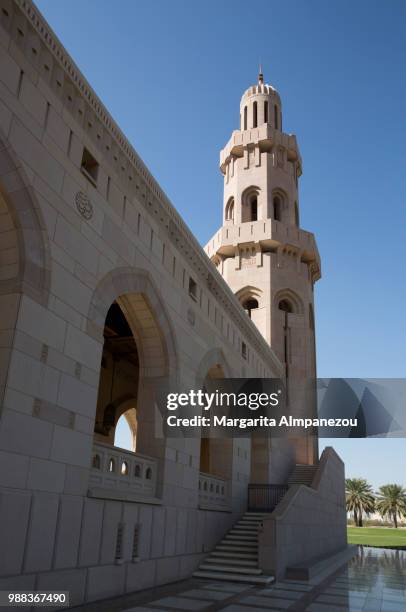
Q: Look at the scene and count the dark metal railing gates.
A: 1